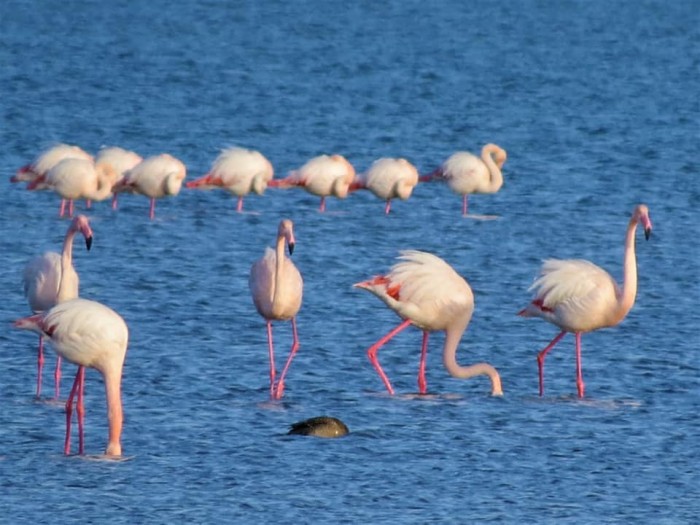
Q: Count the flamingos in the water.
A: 13